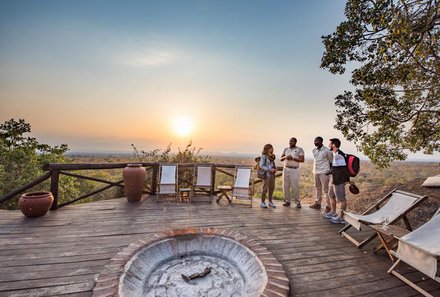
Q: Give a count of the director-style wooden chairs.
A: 5